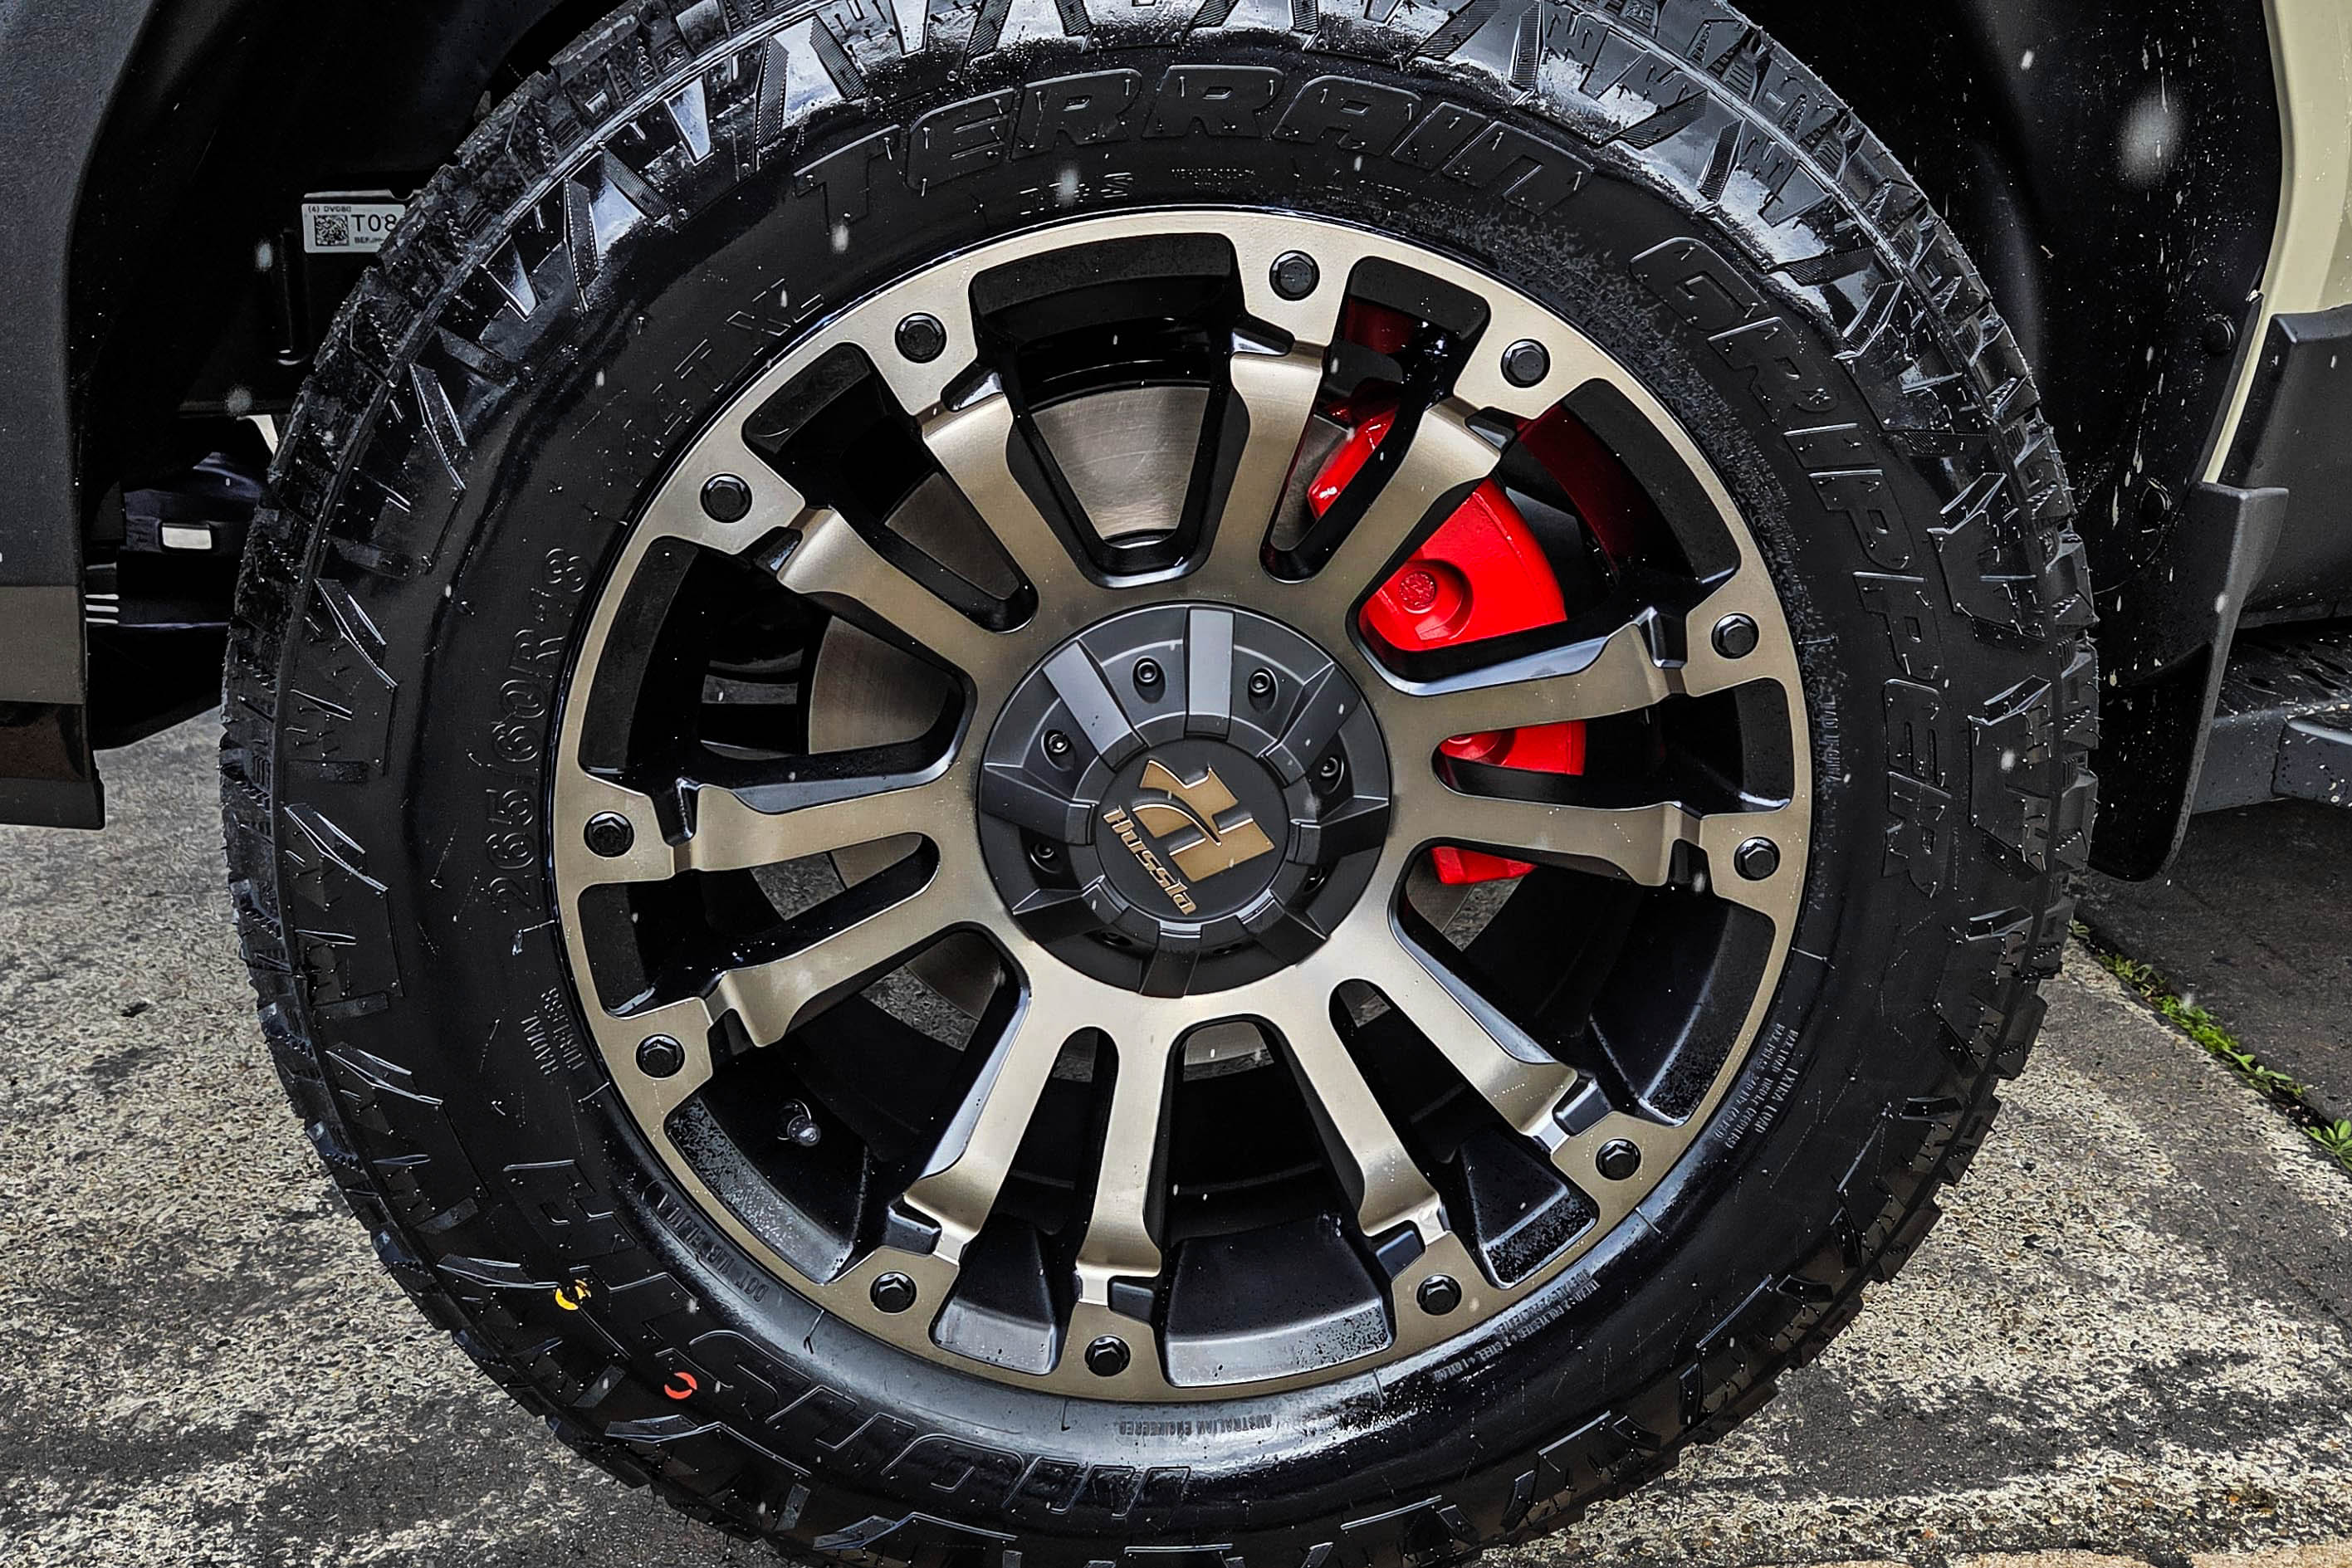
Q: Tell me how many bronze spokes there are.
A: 12